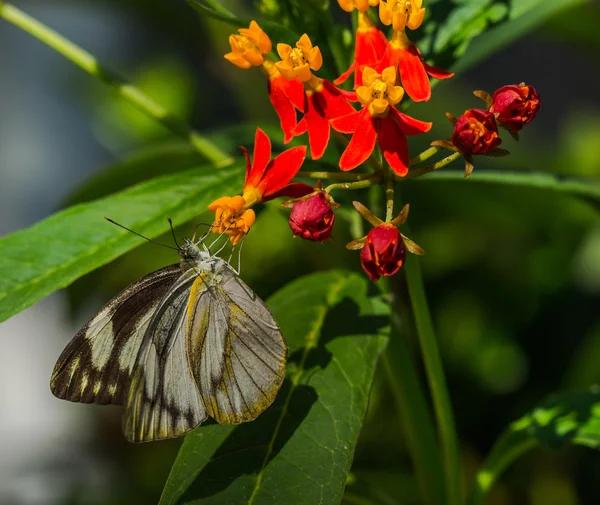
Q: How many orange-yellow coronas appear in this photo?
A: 6